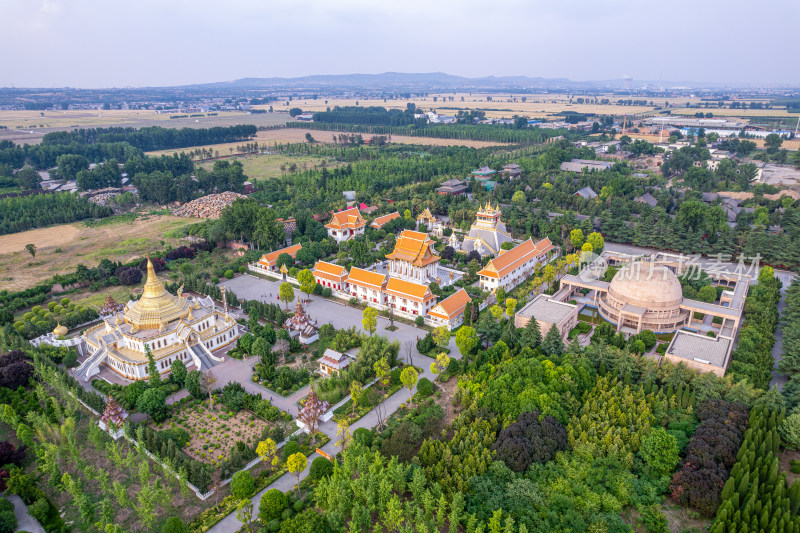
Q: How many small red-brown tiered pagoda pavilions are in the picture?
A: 4